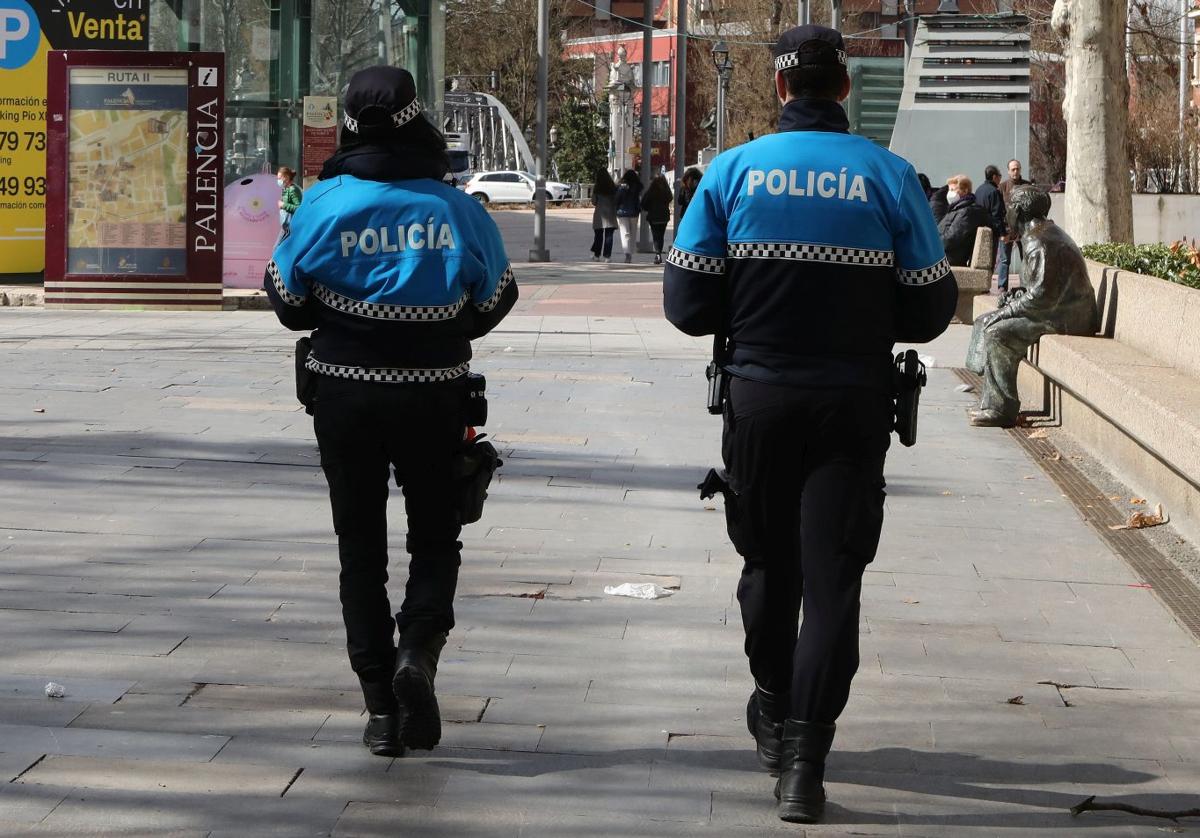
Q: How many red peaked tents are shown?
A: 0